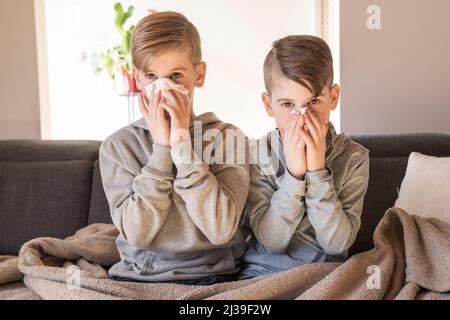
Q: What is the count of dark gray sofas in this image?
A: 1